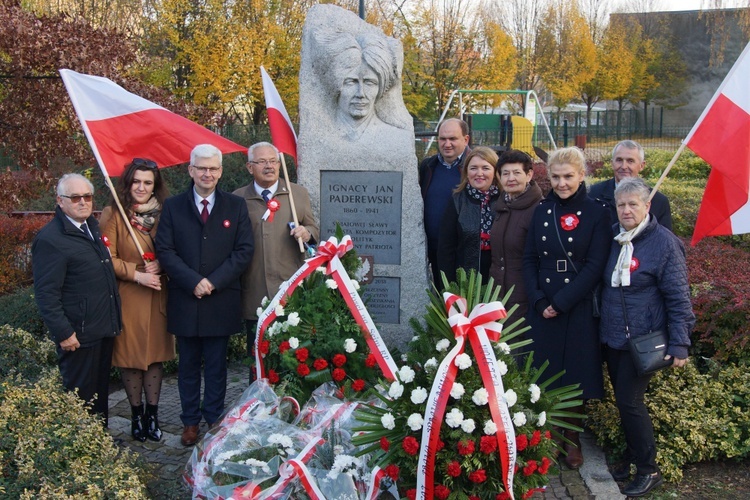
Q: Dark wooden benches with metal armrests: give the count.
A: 0